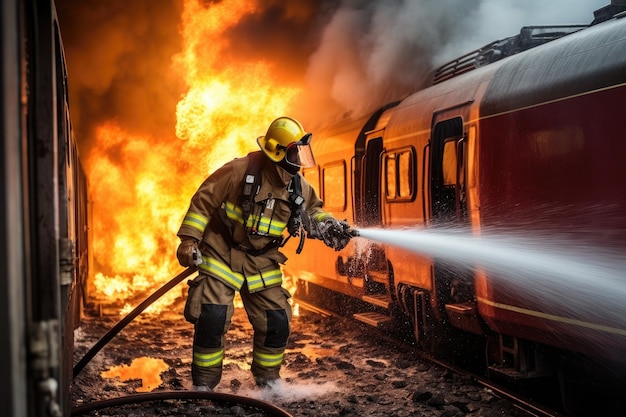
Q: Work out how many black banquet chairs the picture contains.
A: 0